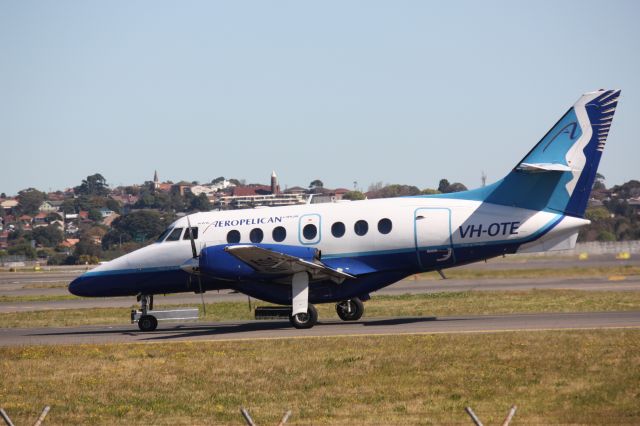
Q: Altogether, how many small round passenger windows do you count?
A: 7